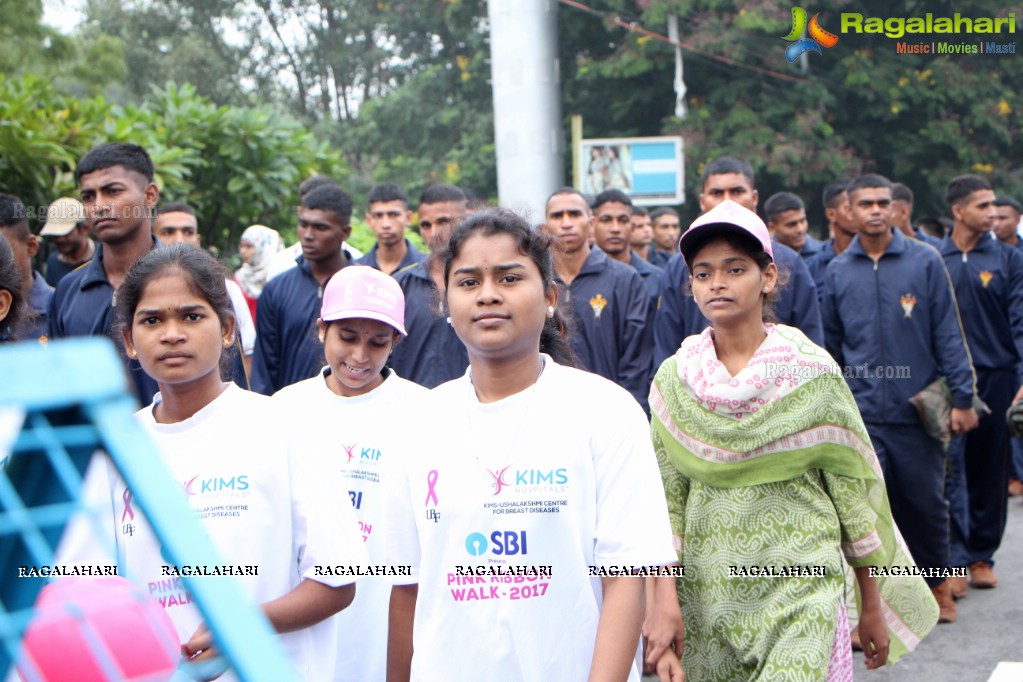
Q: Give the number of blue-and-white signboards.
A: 1